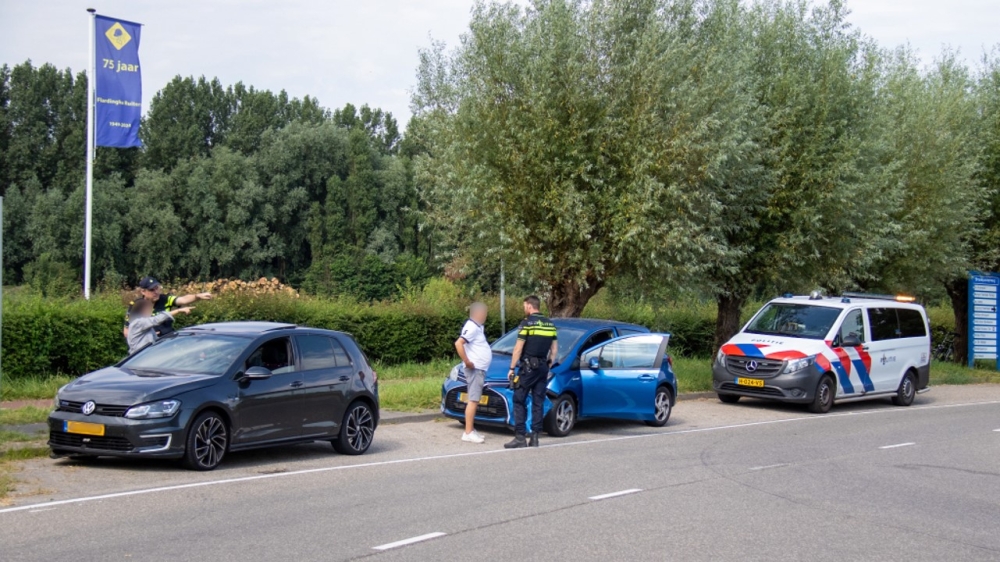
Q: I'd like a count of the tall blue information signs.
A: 1